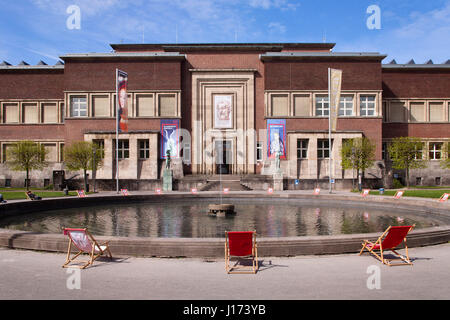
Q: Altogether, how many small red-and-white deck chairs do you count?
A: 10